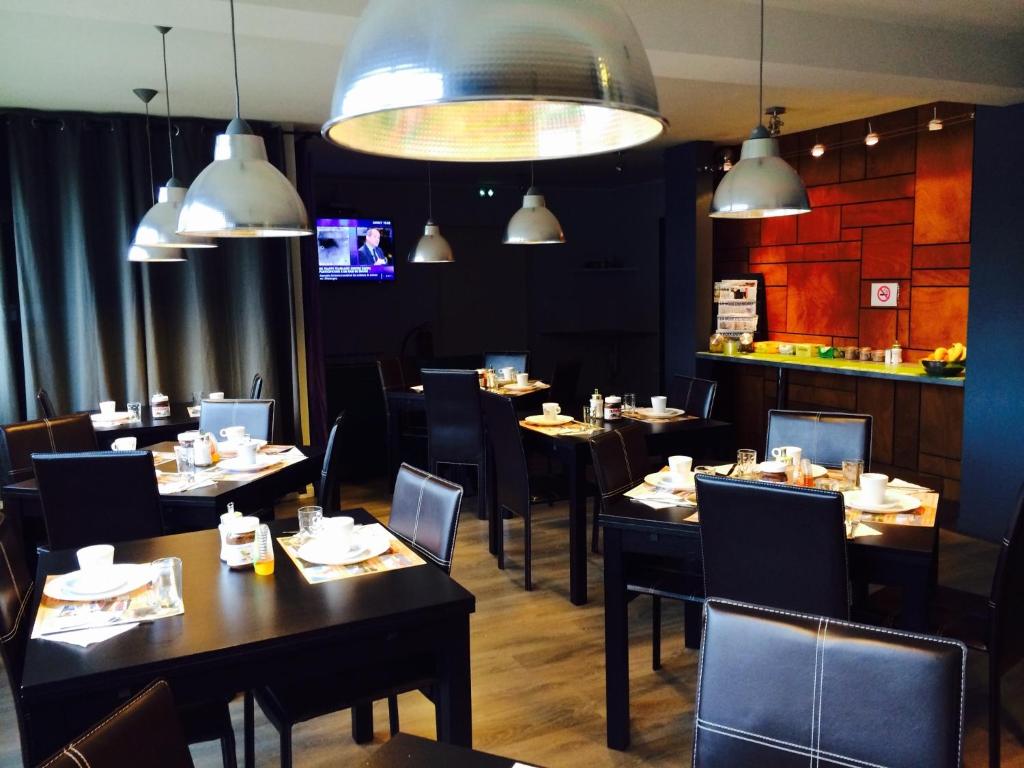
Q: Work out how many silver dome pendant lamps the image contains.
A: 7